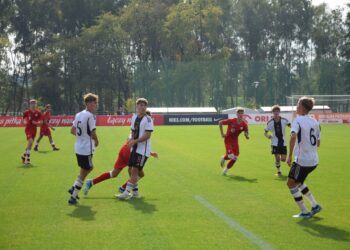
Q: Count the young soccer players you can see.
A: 8